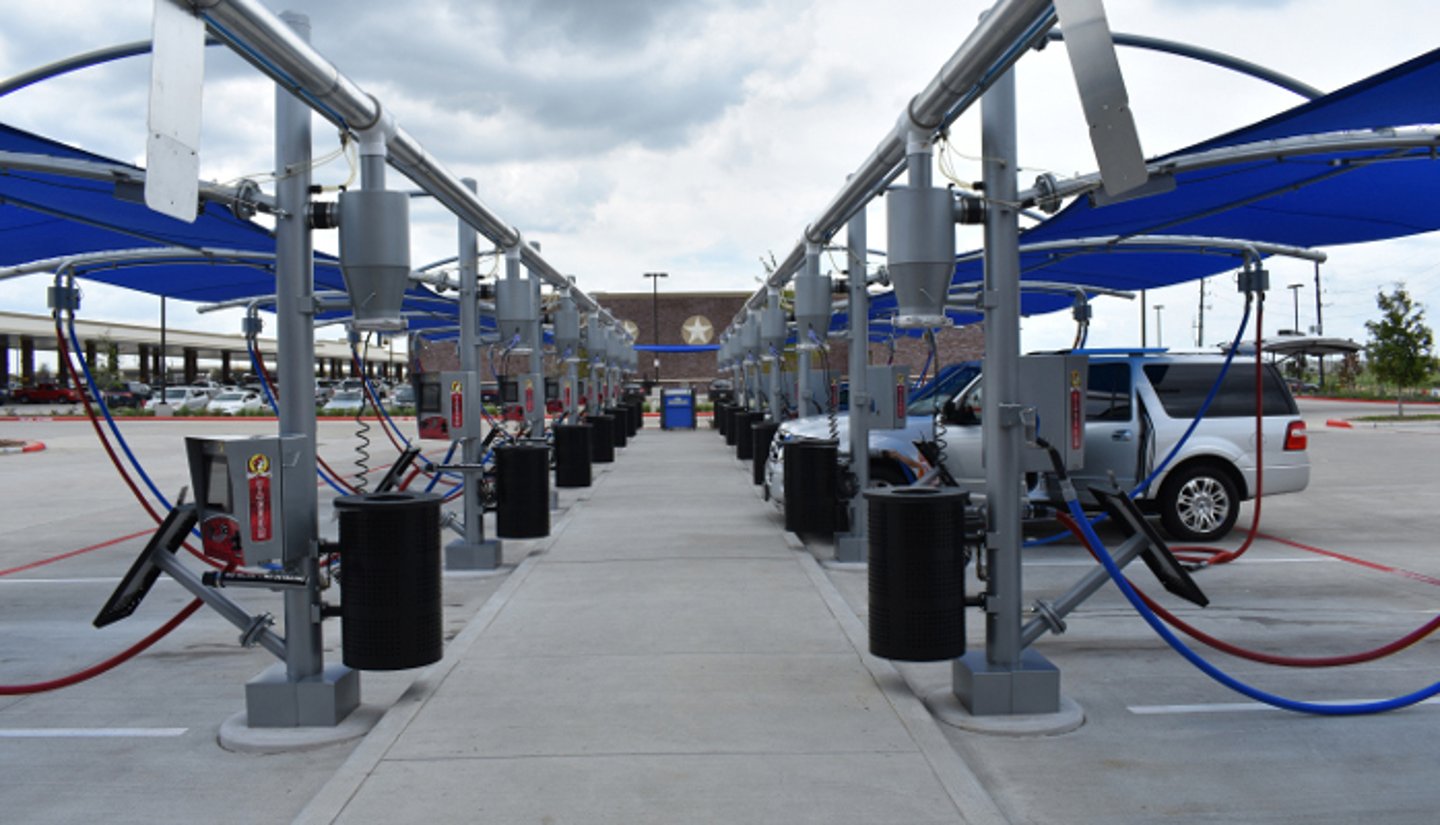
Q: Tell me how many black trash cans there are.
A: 14